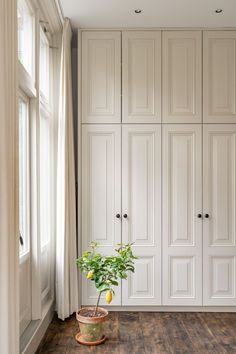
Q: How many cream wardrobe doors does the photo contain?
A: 8